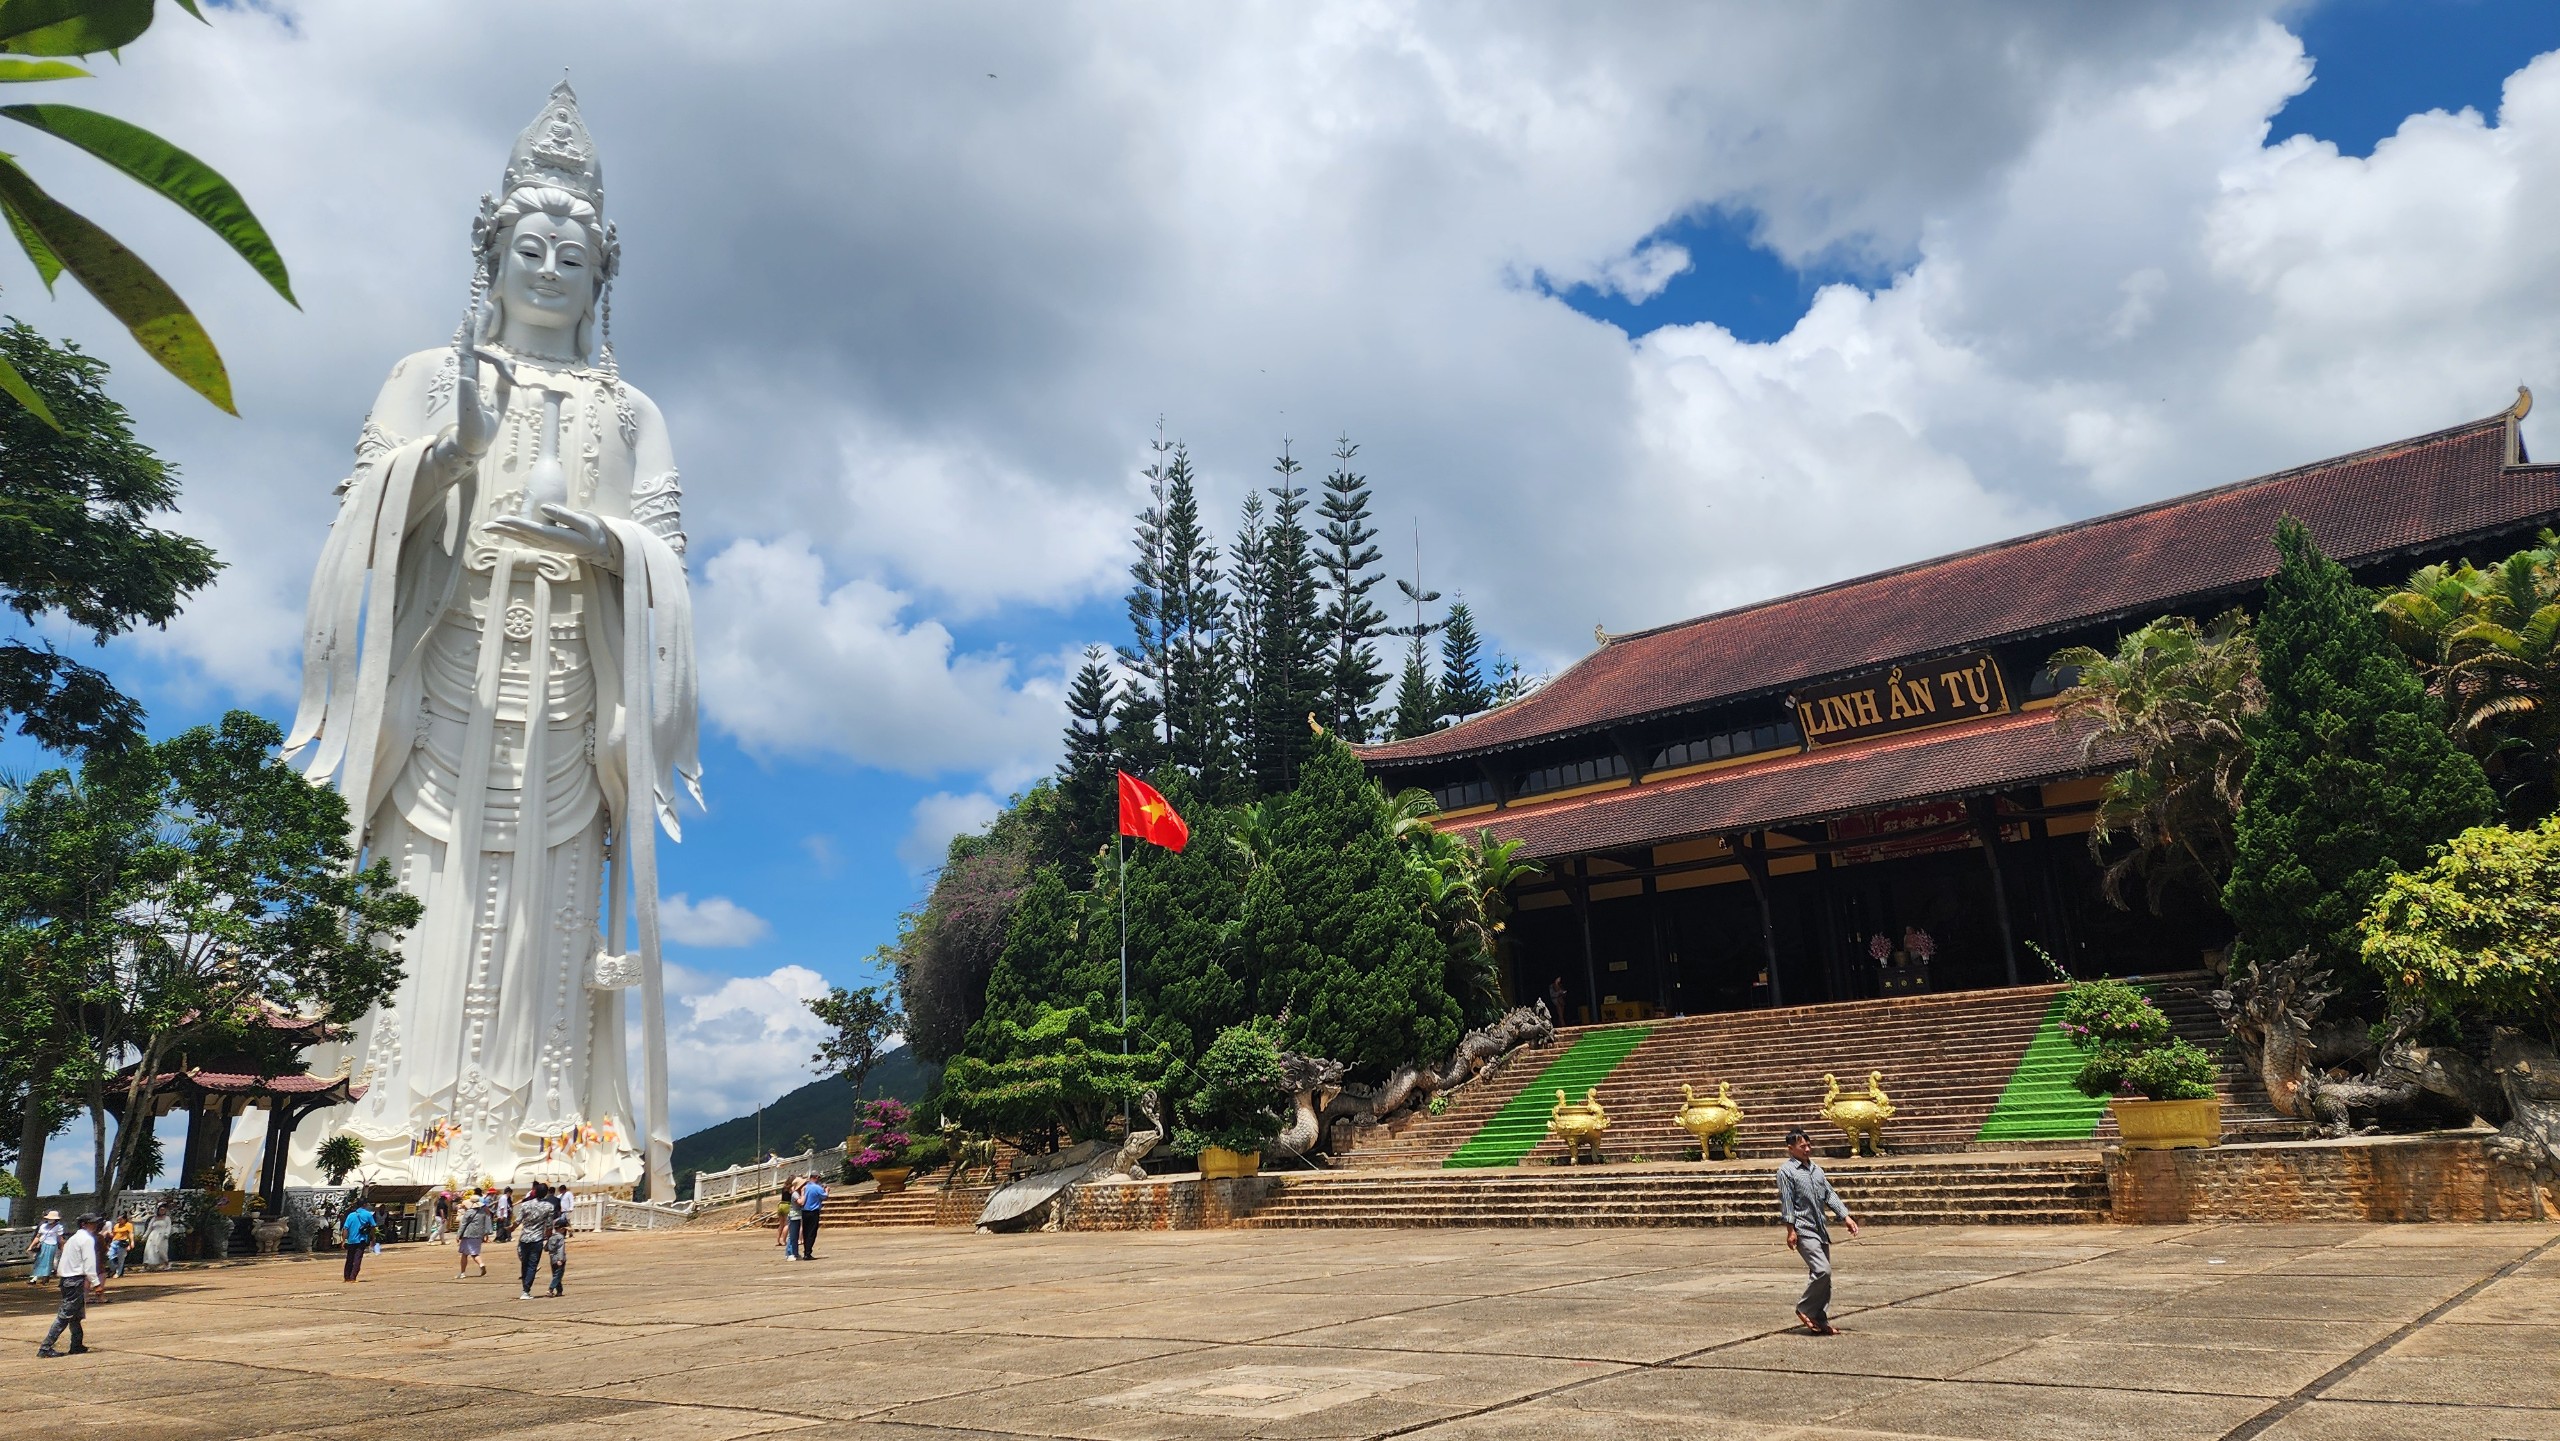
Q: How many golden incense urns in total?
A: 3